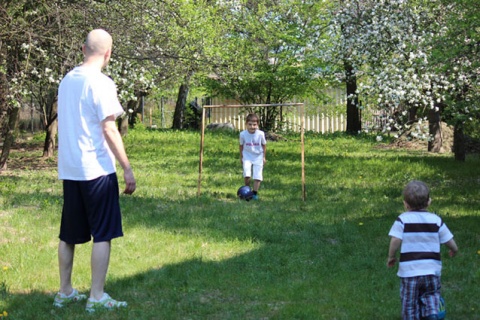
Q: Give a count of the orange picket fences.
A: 0